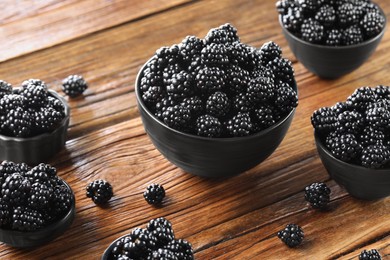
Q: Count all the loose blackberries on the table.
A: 6